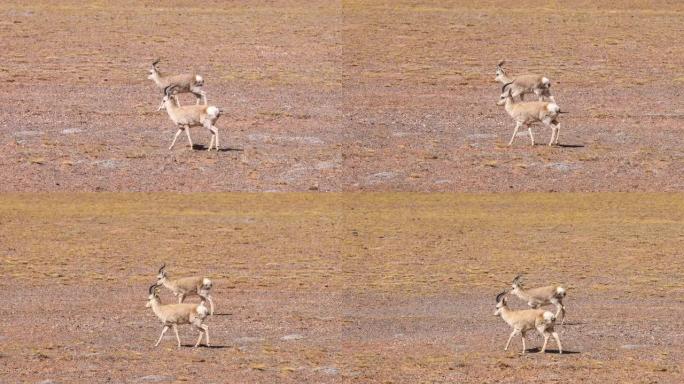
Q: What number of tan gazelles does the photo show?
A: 8